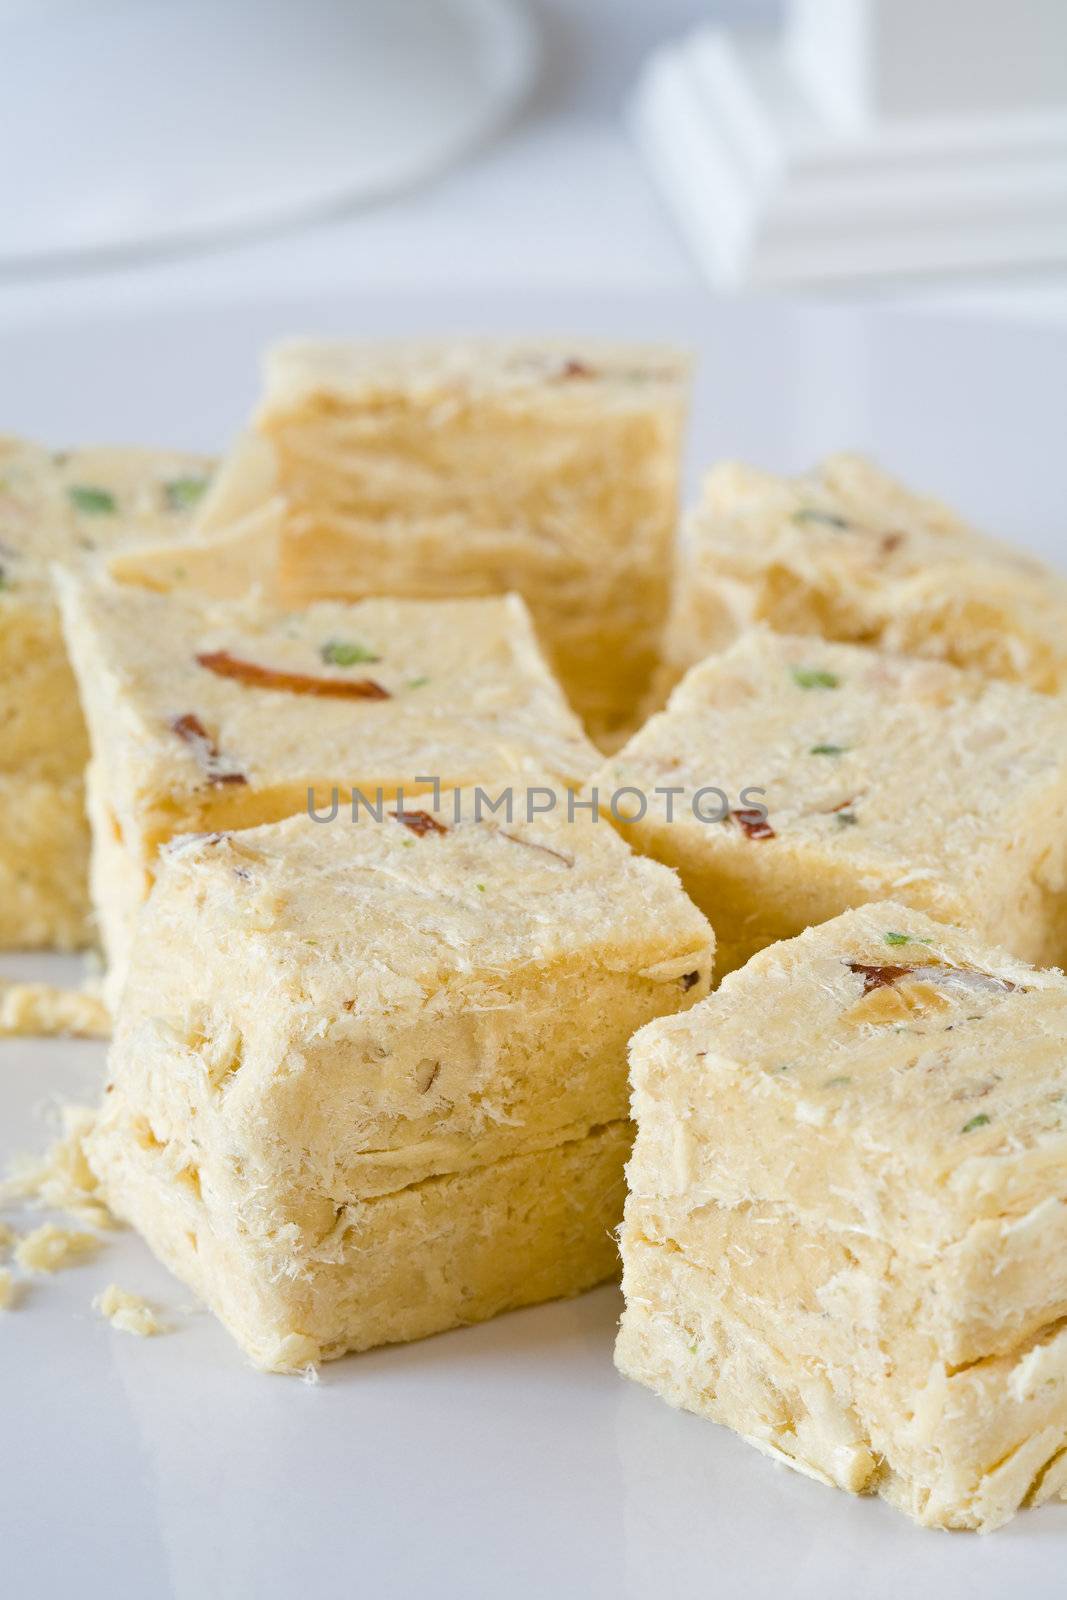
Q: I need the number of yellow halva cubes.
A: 7